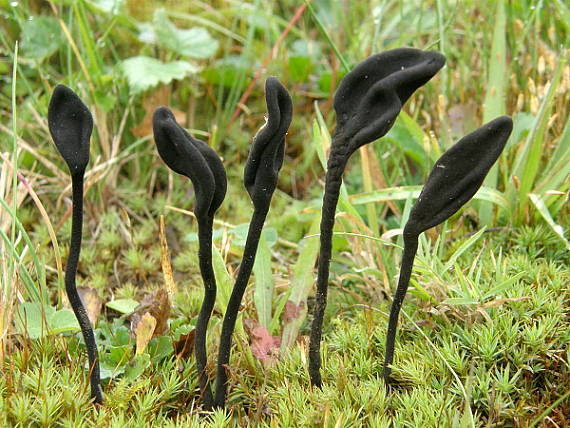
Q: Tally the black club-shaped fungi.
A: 5